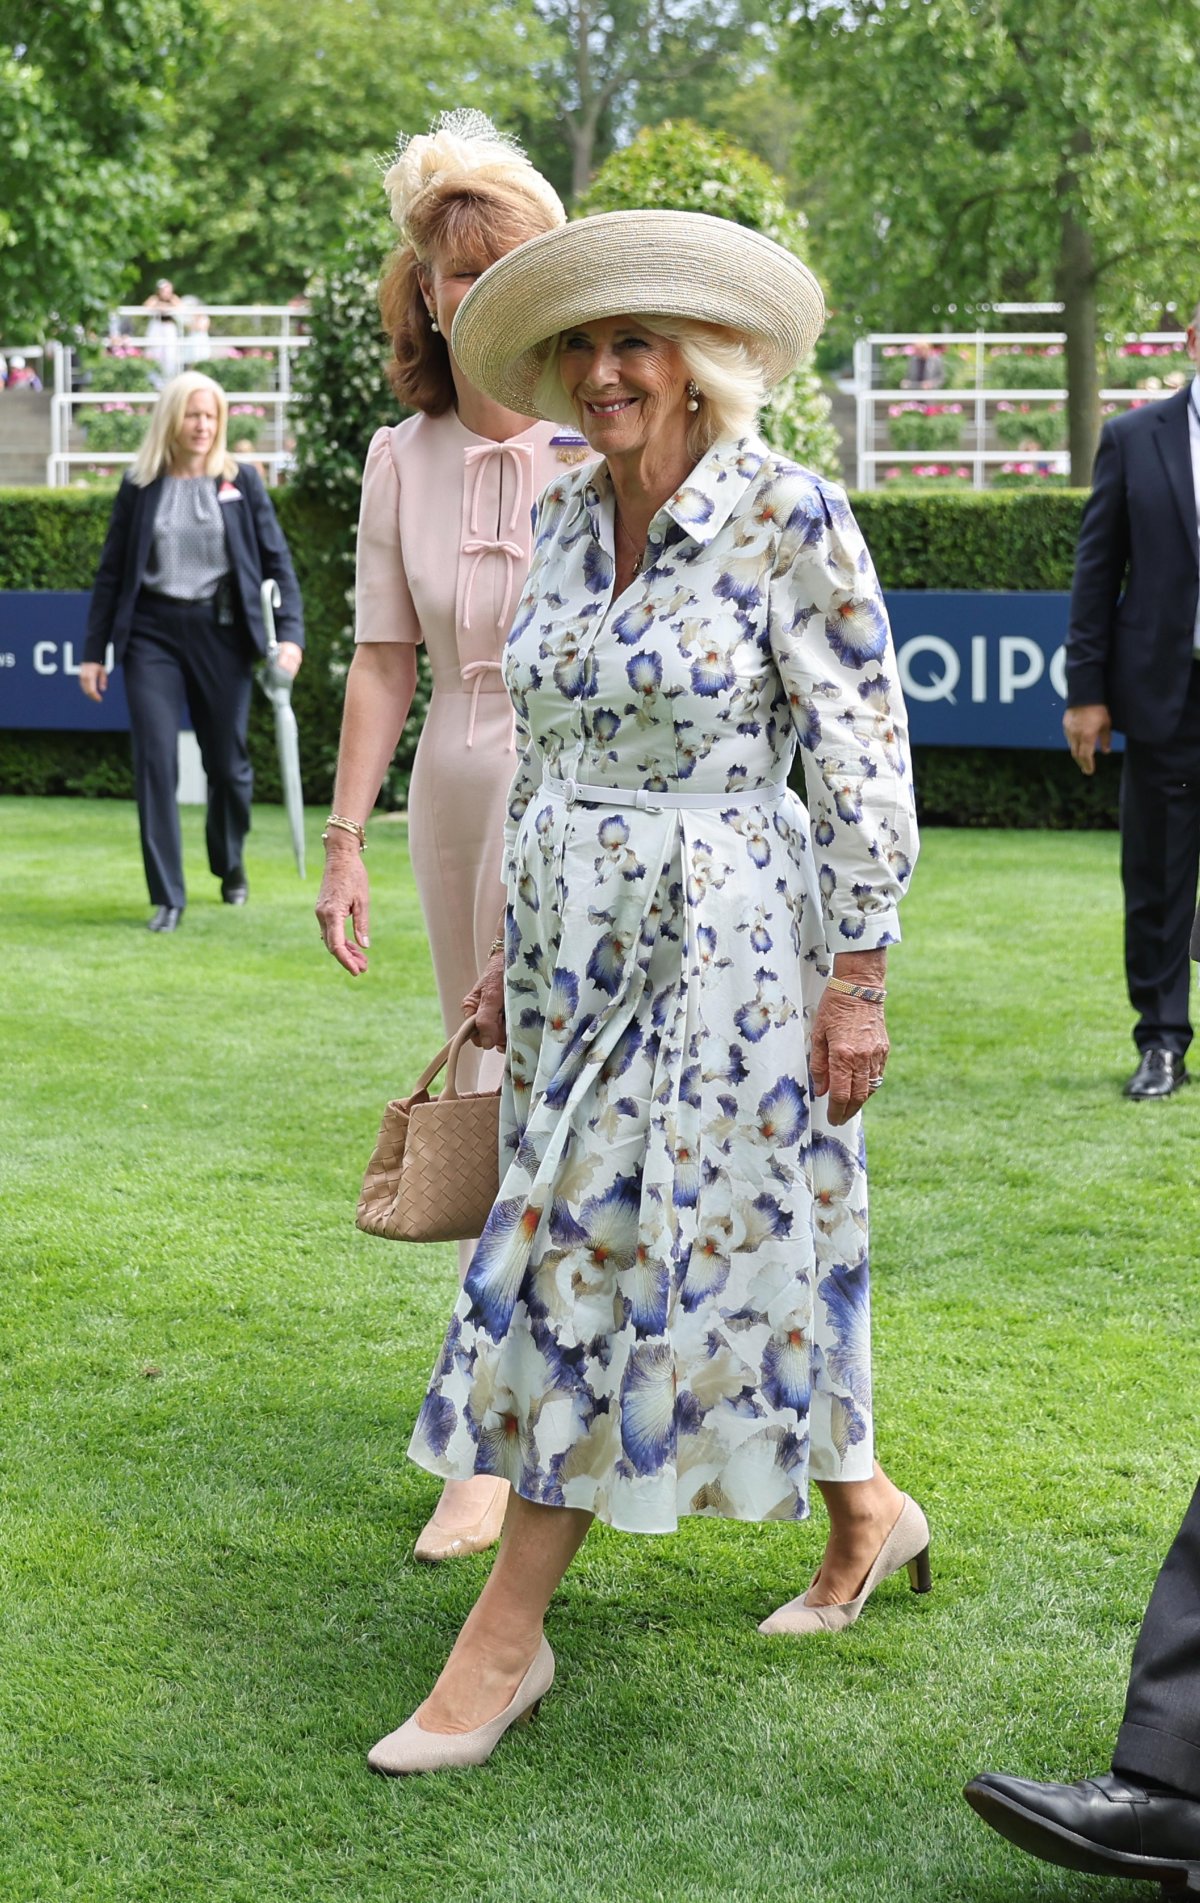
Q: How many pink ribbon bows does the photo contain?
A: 3